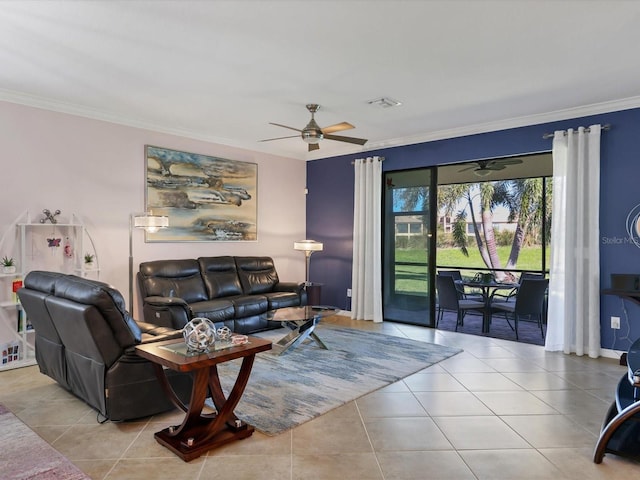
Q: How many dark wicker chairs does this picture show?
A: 4